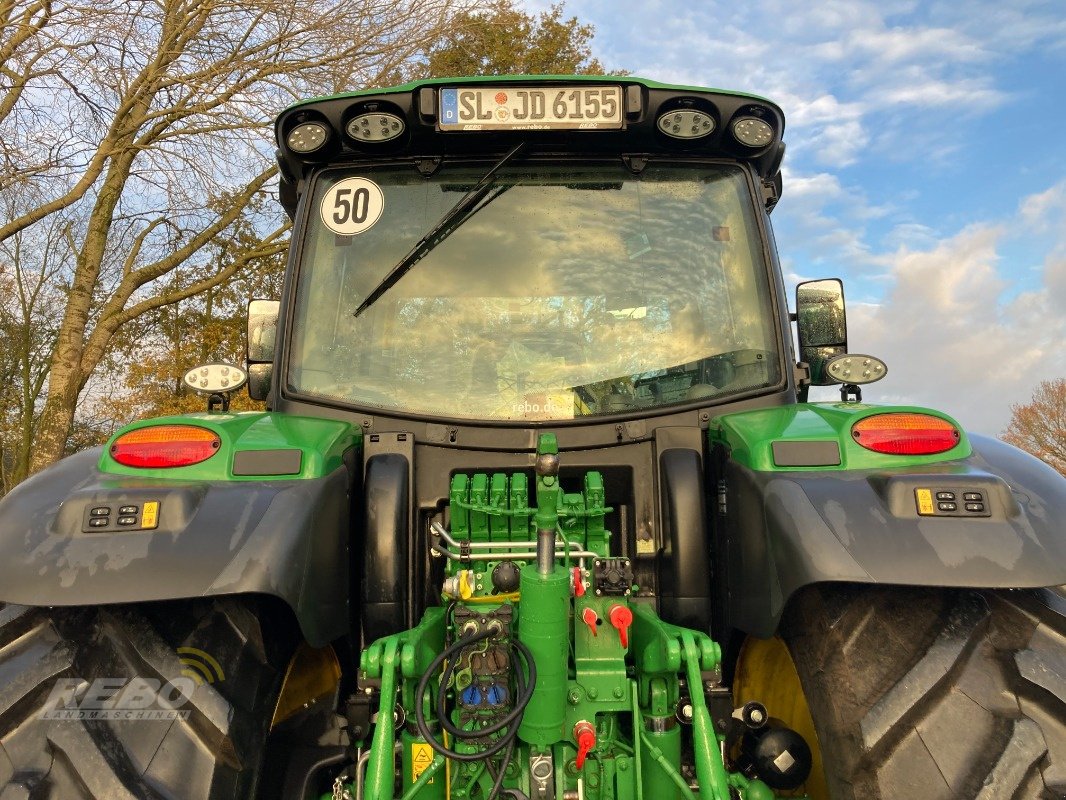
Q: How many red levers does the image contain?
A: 4